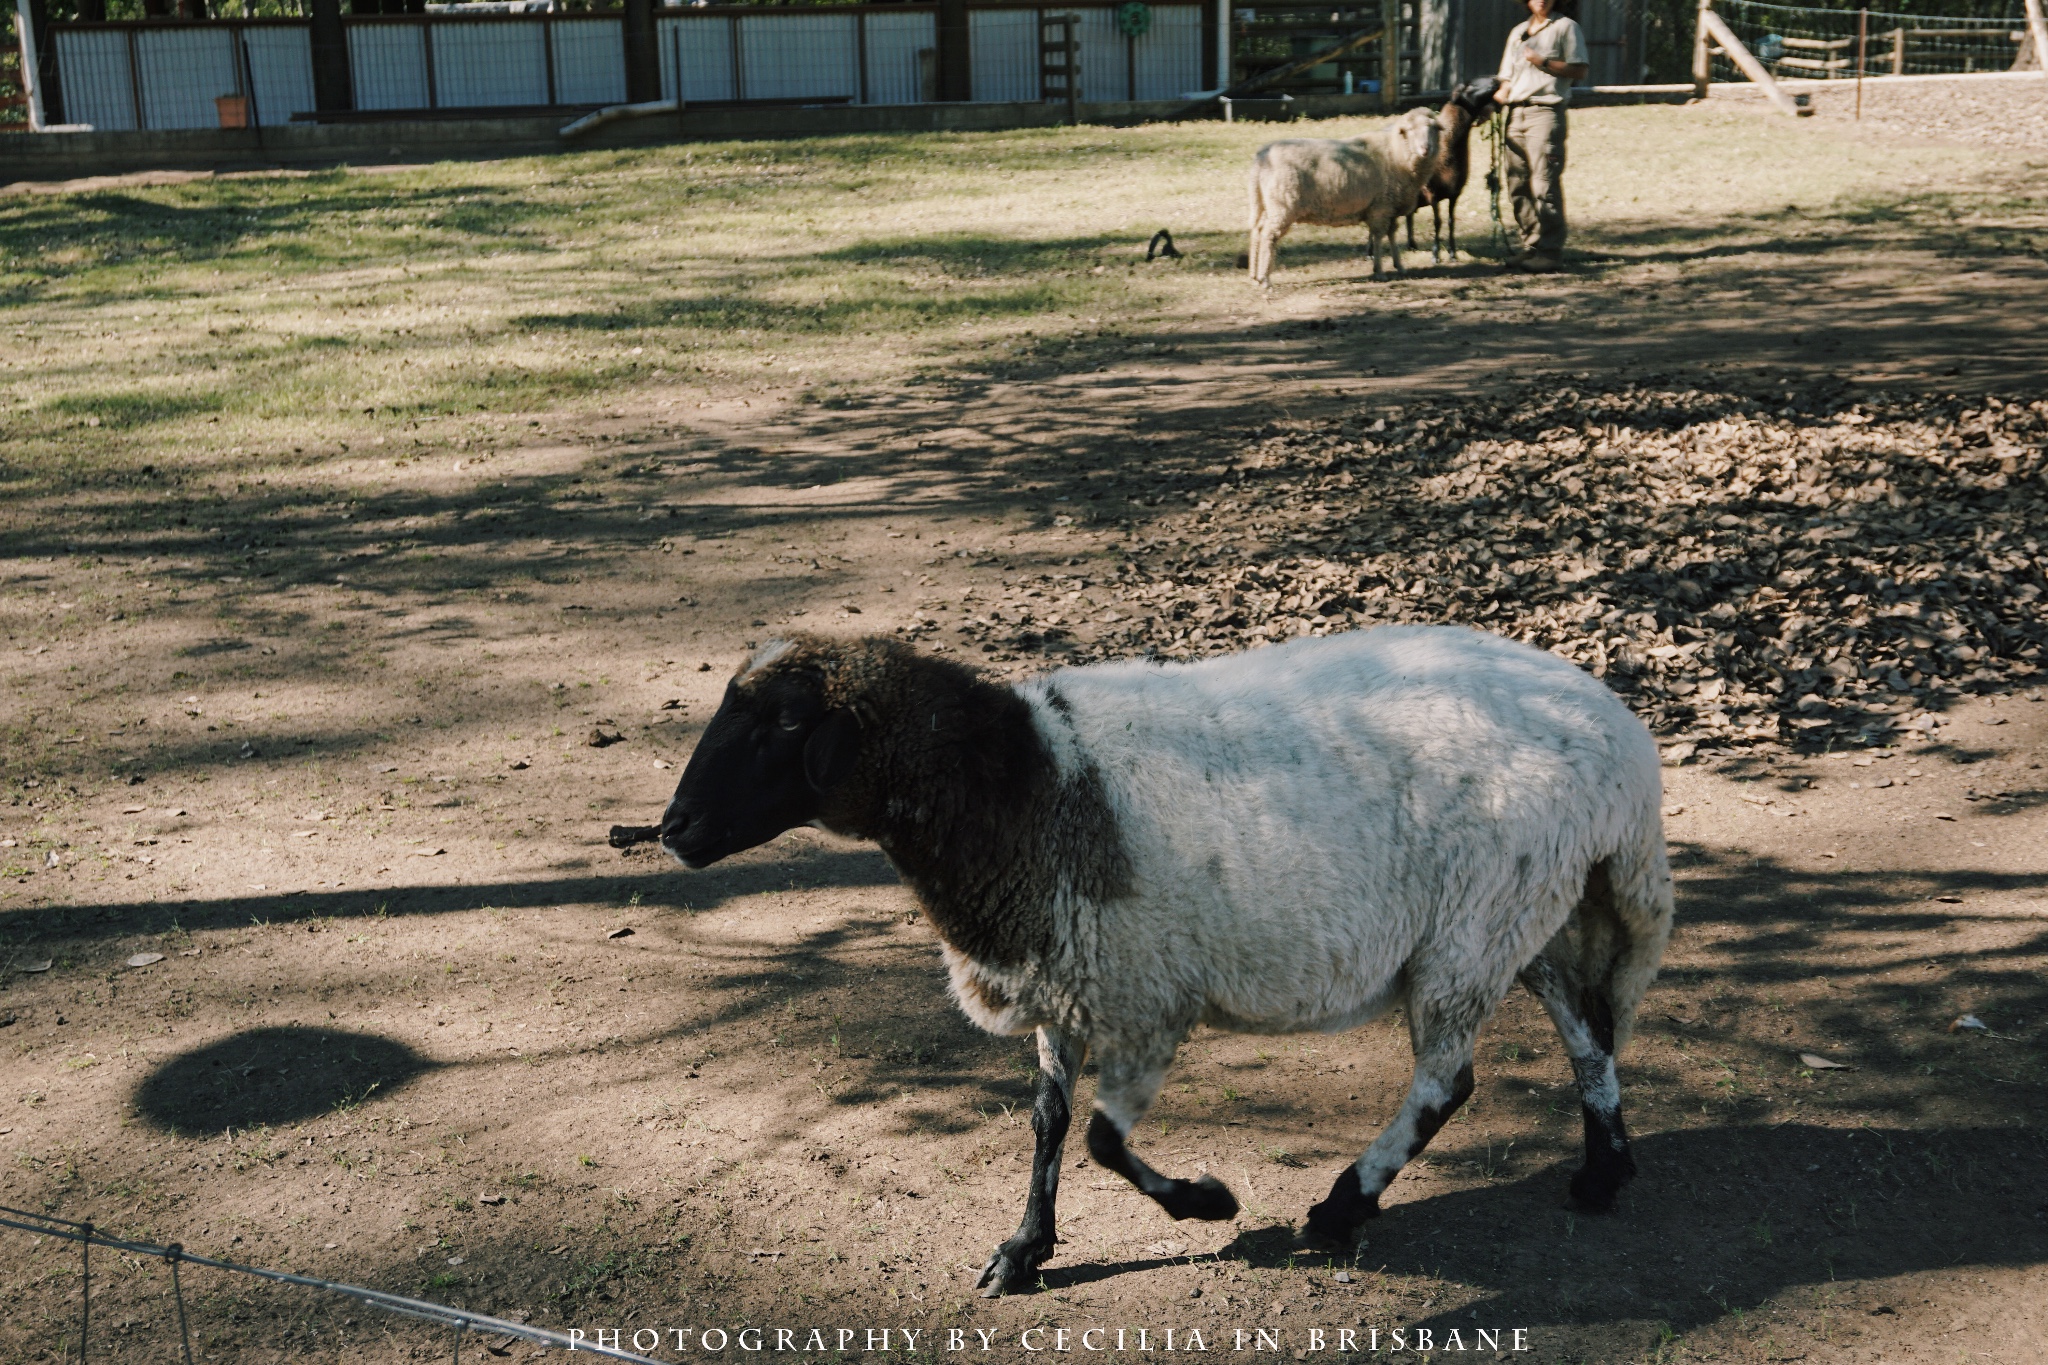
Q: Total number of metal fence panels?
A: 12